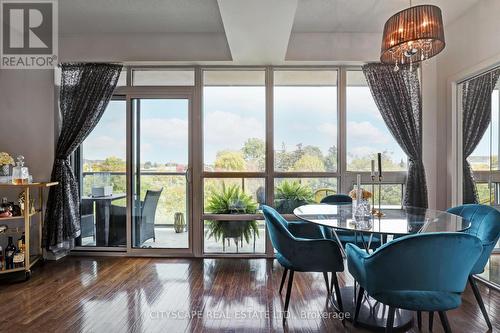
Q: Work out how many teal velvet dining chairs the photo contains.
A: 4